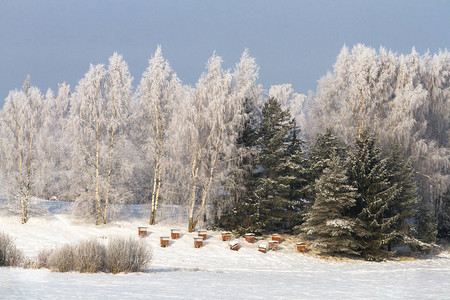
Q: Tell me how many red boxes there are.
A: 12